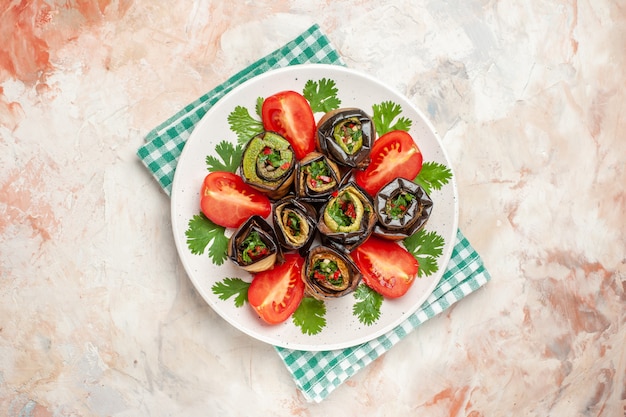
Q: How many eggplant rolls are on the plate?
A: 8